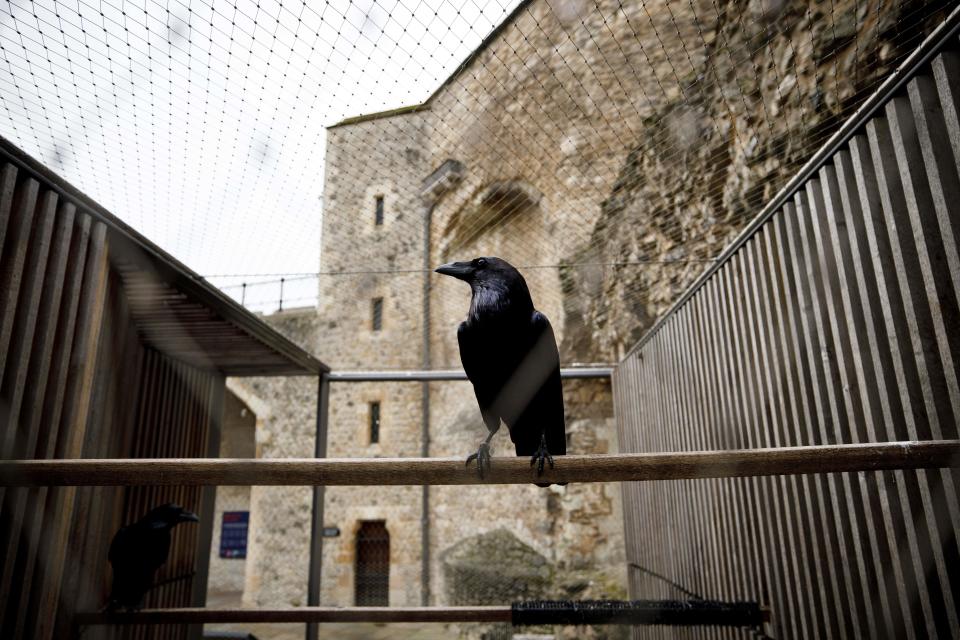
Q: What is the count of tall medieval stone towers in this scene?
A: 1